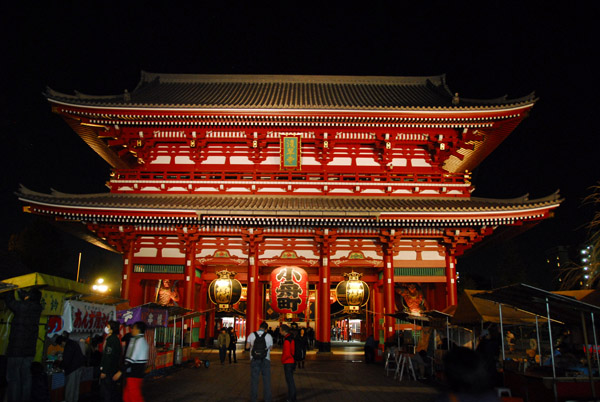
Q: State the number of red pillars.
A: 6